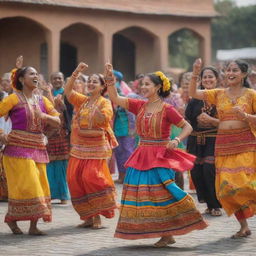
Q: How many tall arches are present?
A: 4